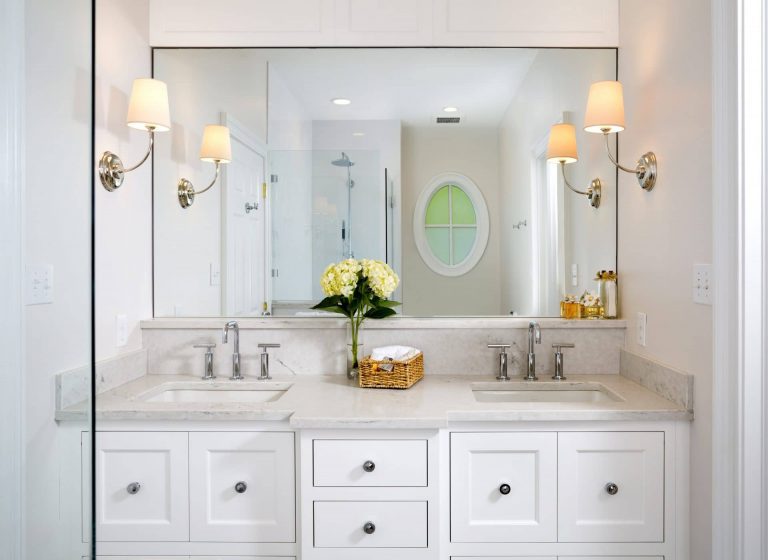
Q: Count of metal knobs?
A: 6